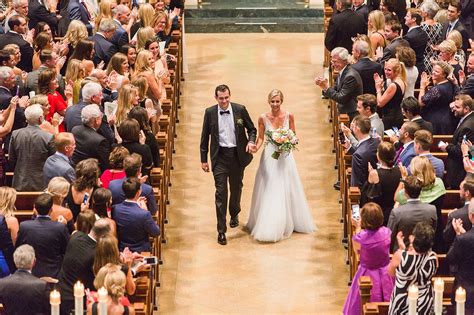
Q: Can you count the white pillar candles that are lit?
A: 6